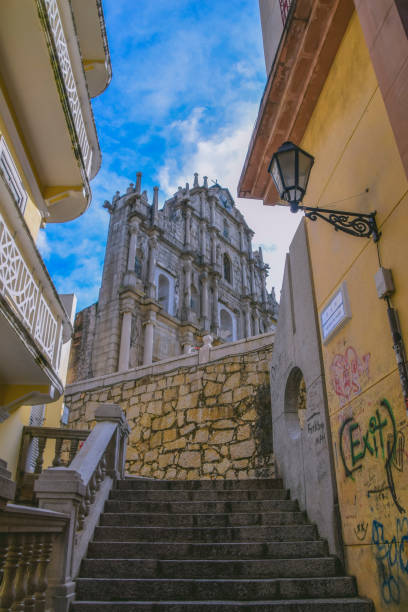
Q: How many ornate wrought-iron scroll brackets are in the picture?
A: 1